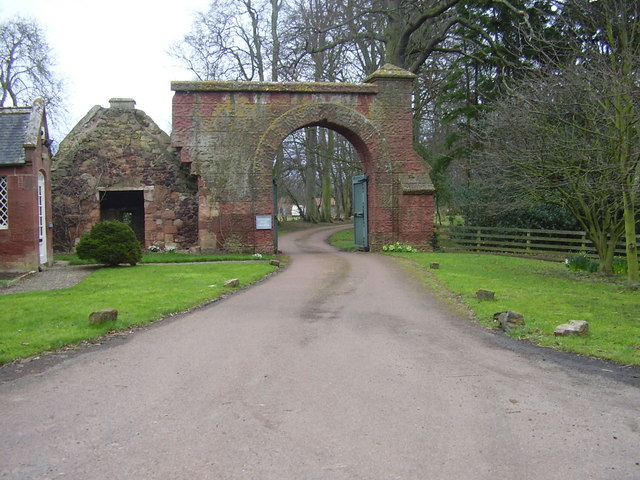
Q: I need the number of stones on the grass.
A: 7